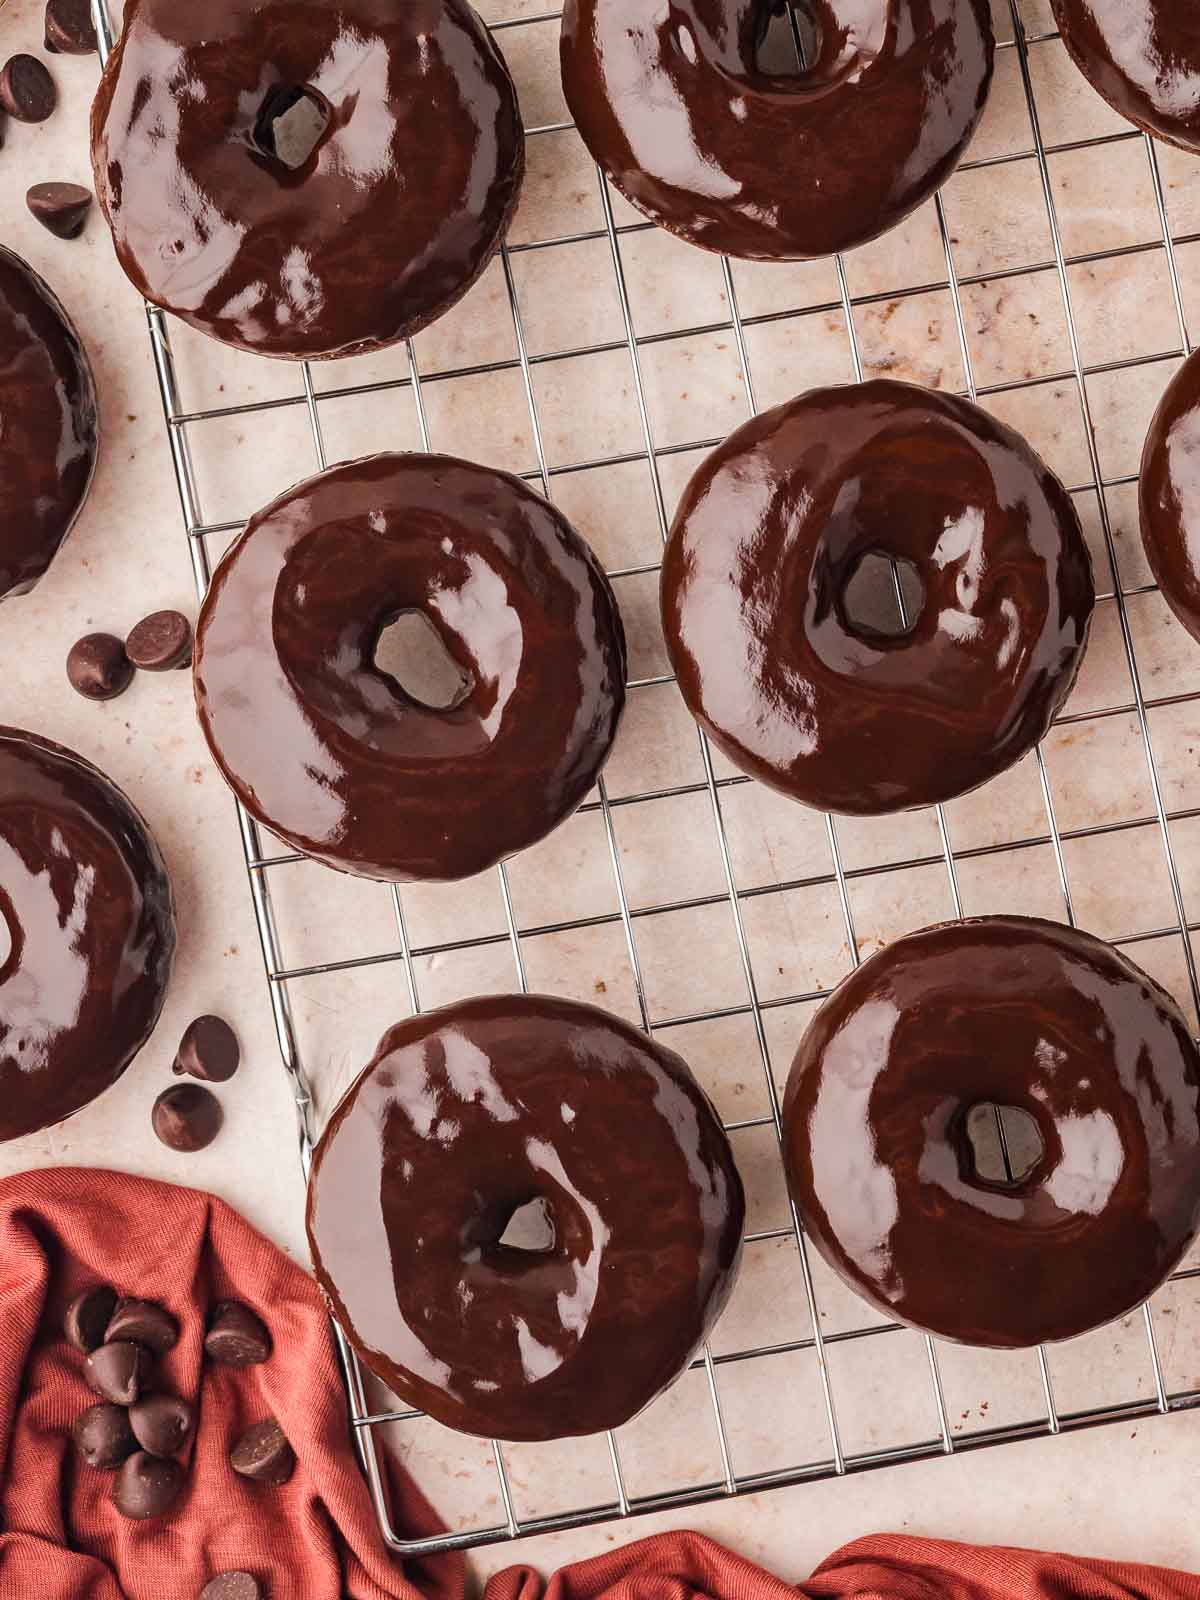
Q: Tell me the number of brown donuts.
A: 10